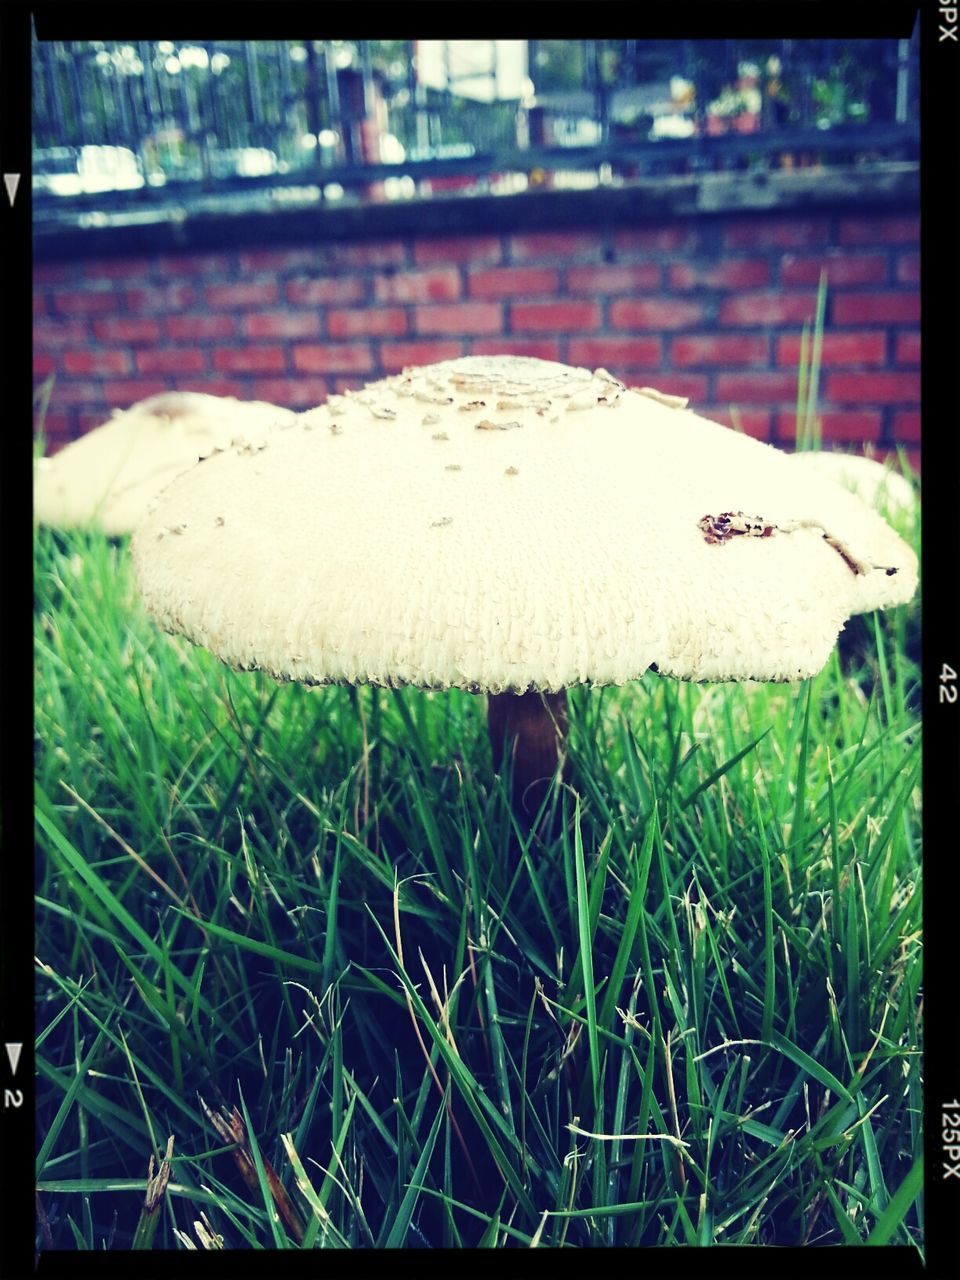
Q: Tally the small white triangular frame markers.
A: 2